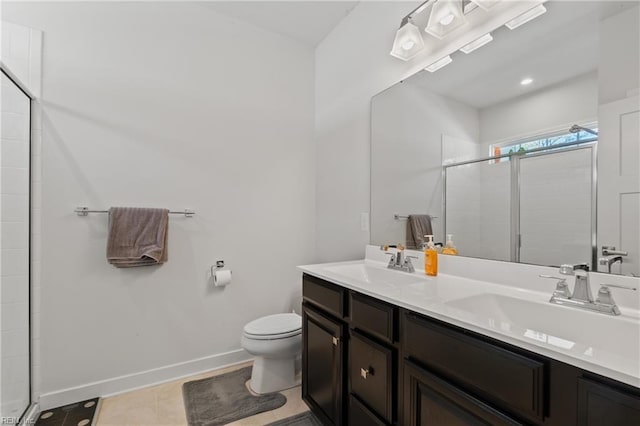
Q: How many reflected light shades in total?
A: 3